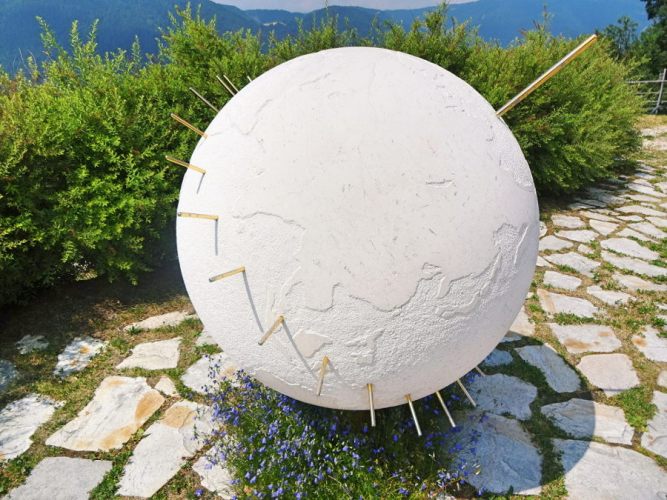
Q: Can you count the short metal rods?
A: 15